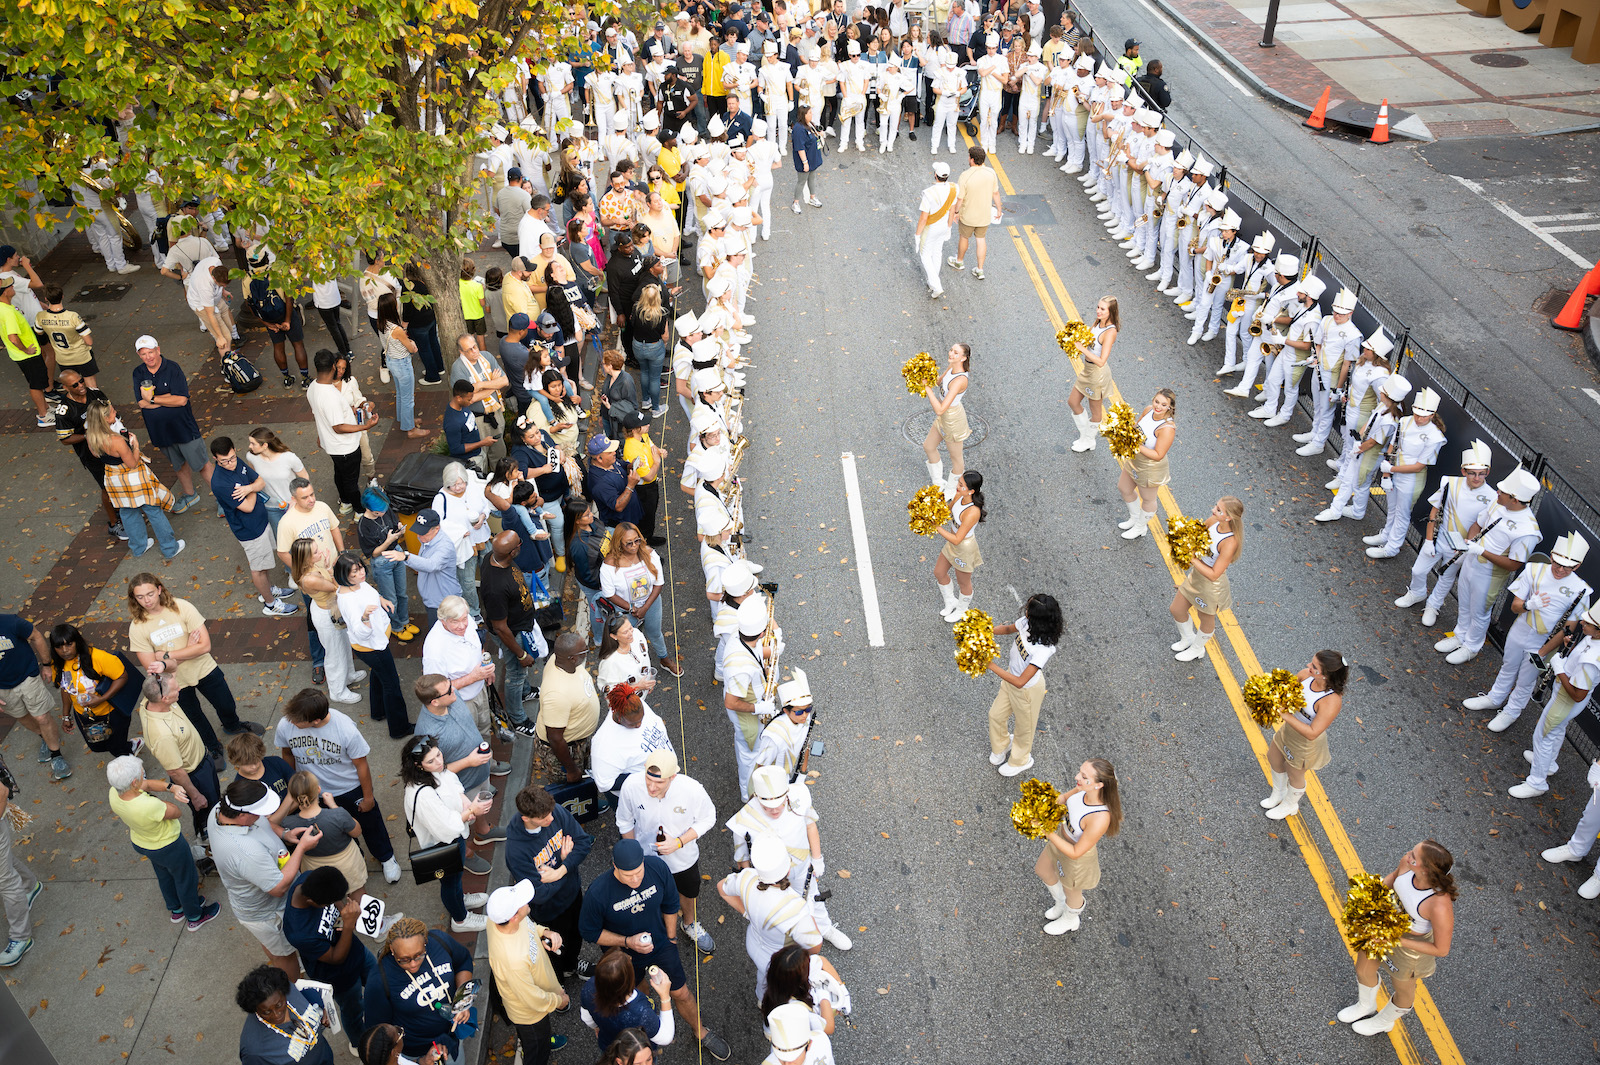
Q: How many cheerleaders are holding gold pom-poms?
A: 9